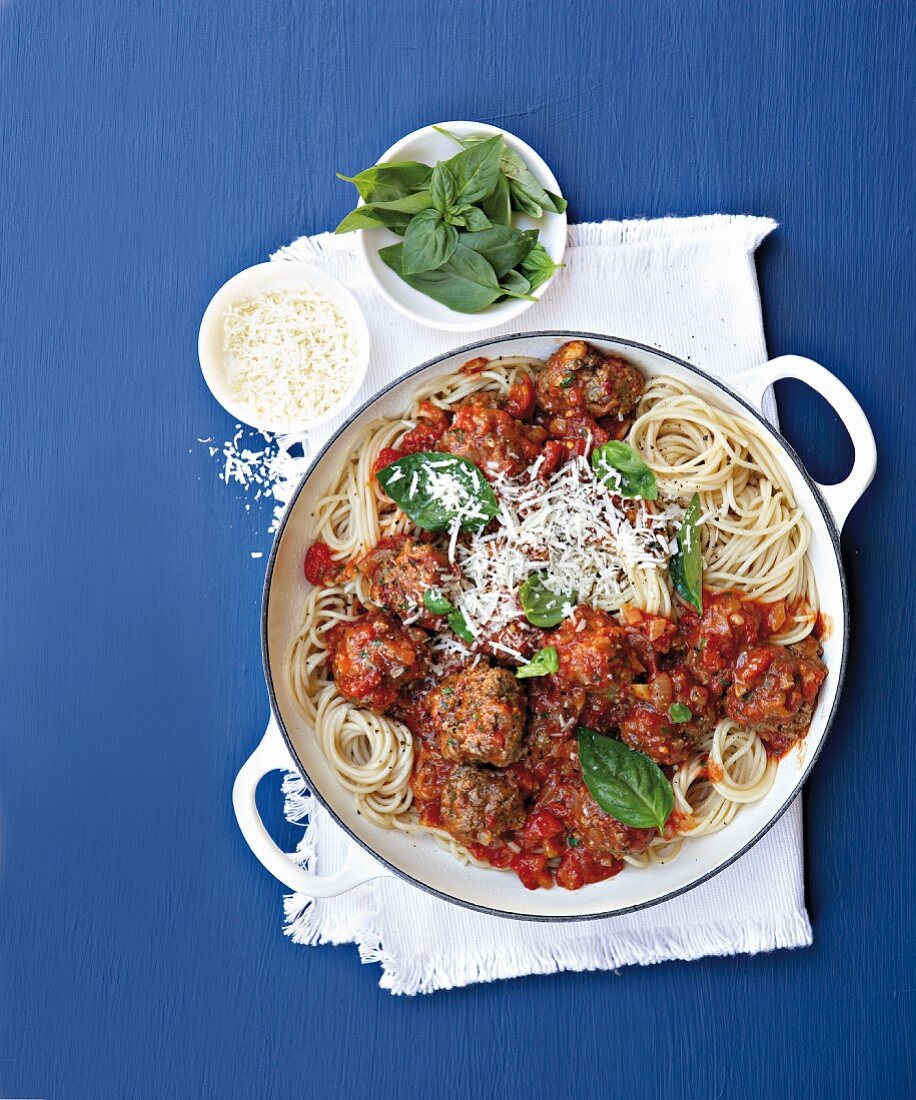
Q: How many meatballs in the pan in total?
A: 11